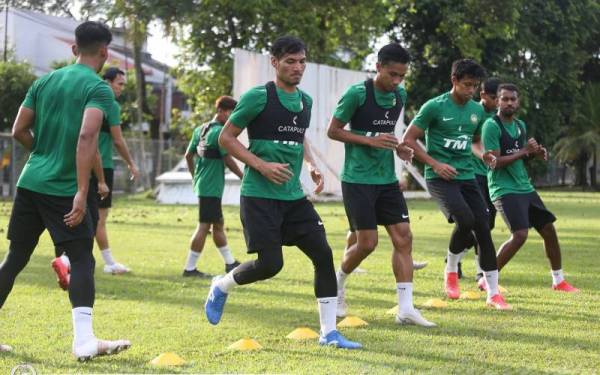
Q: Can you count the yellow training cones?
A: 8